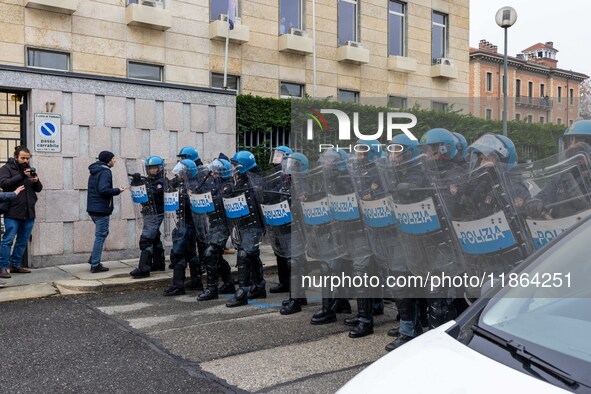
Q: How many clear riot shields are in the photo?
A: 11